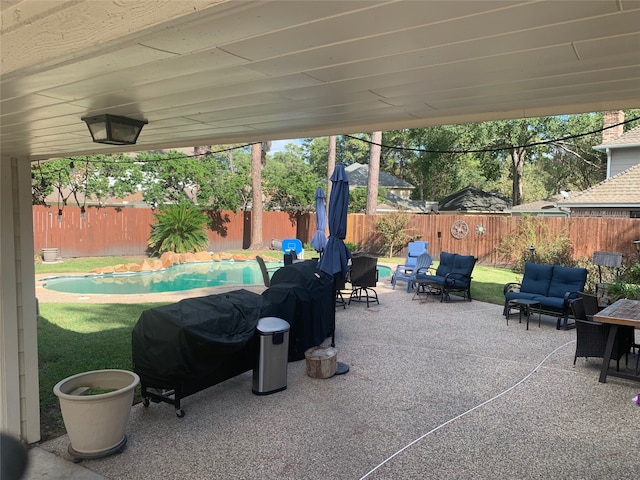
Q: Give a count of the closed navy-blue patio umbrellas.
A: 2